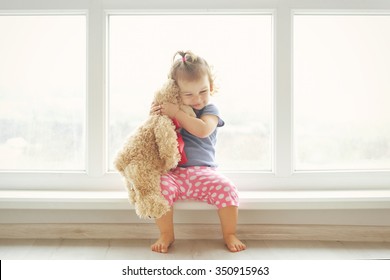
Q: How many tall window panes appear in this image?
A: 3